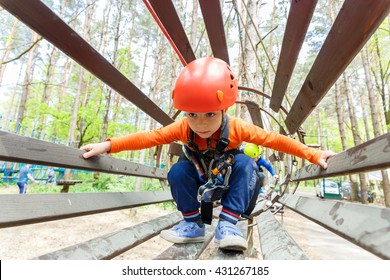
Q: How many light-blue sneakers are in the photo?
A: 2